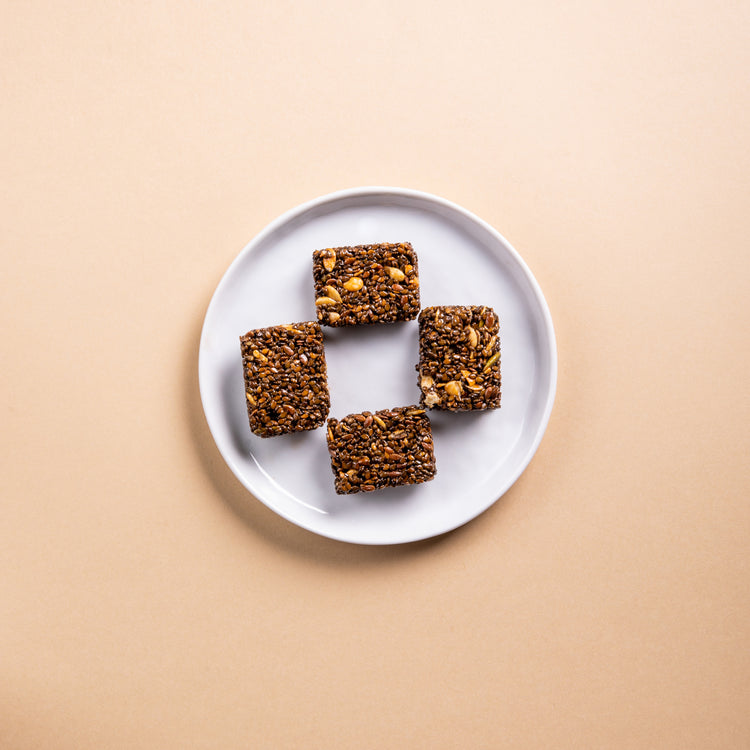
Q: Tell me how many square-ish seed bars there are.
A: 4